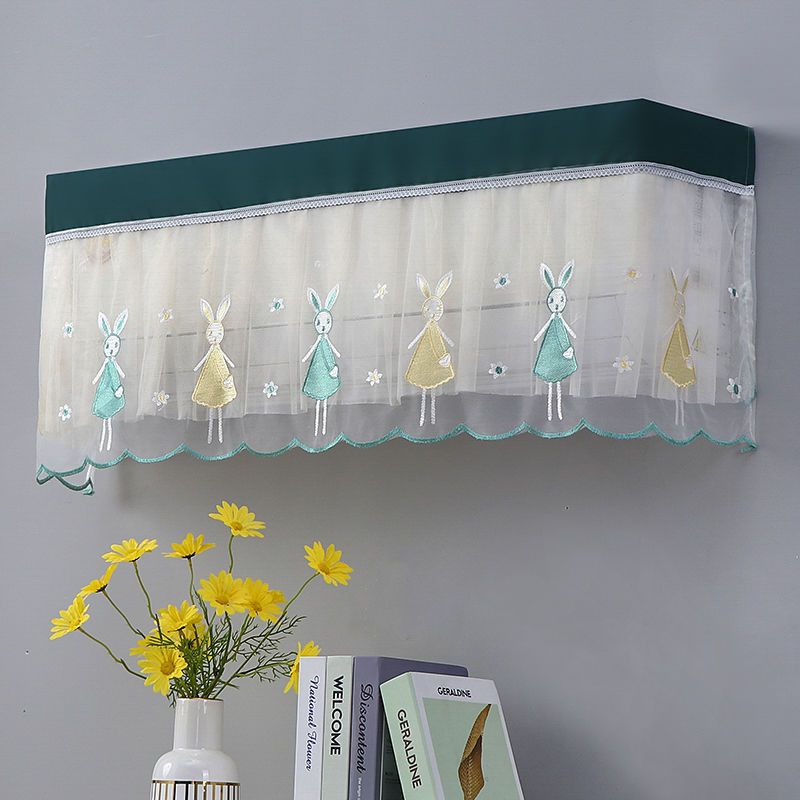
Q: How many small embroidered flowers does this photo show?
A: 14